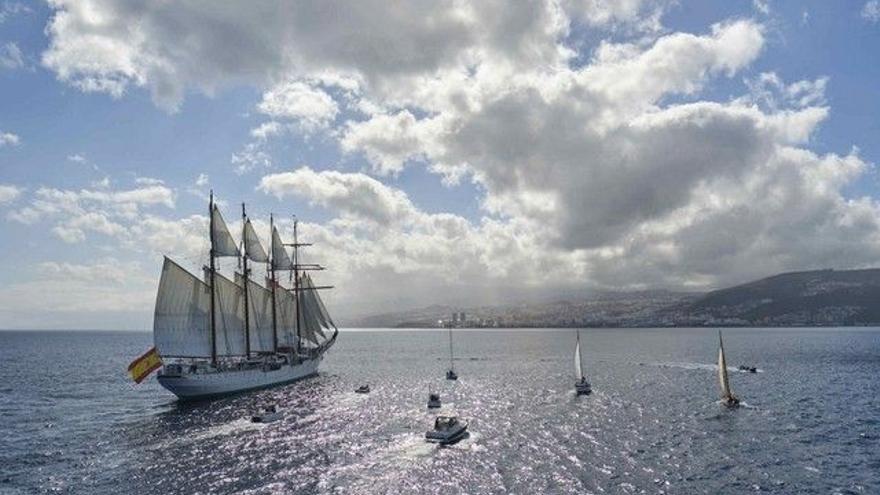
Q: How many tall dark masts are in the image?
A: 4